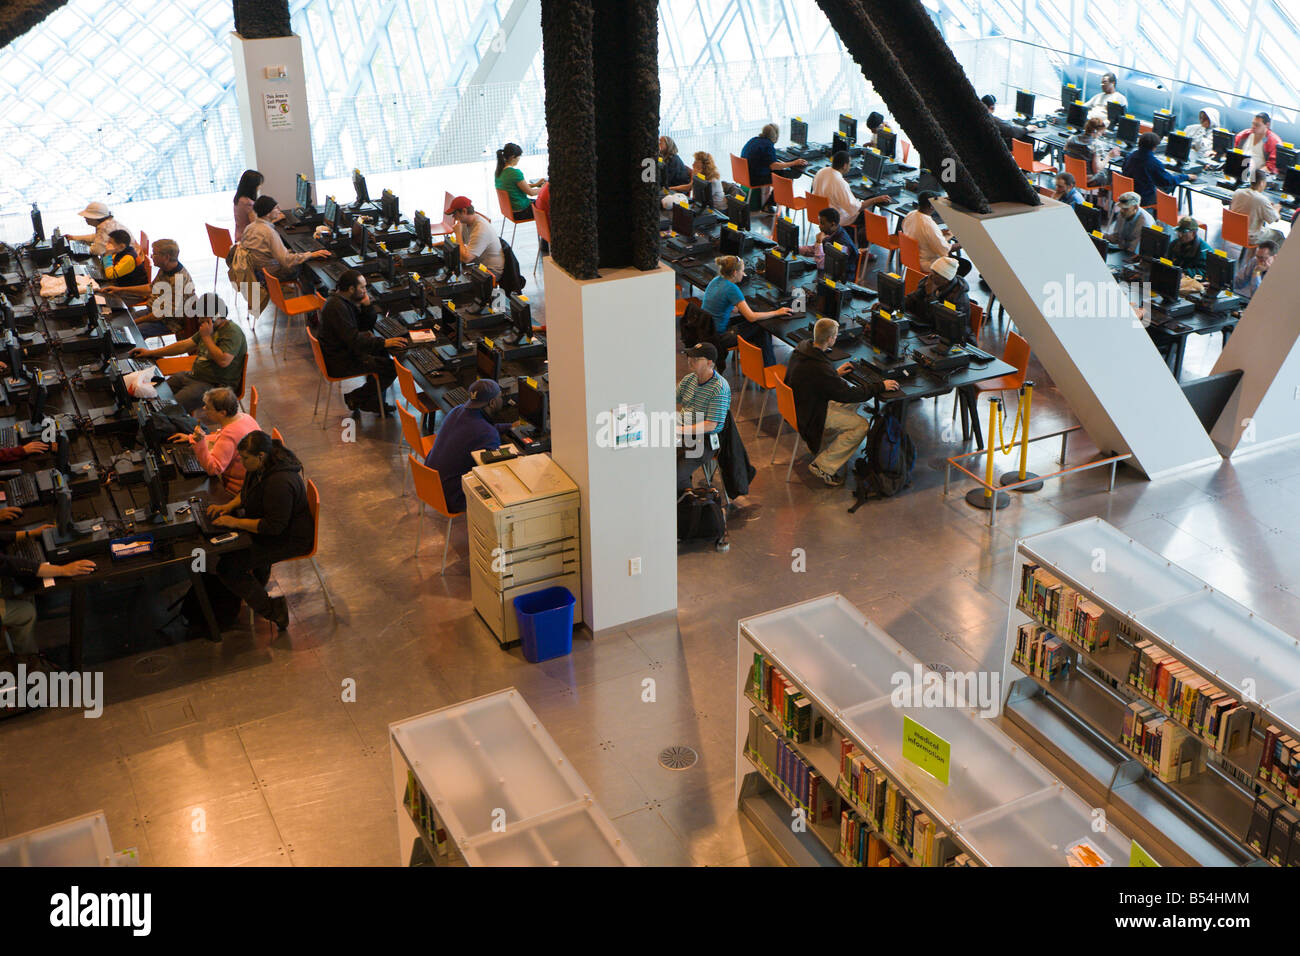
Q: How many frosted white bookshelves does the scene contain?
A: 4